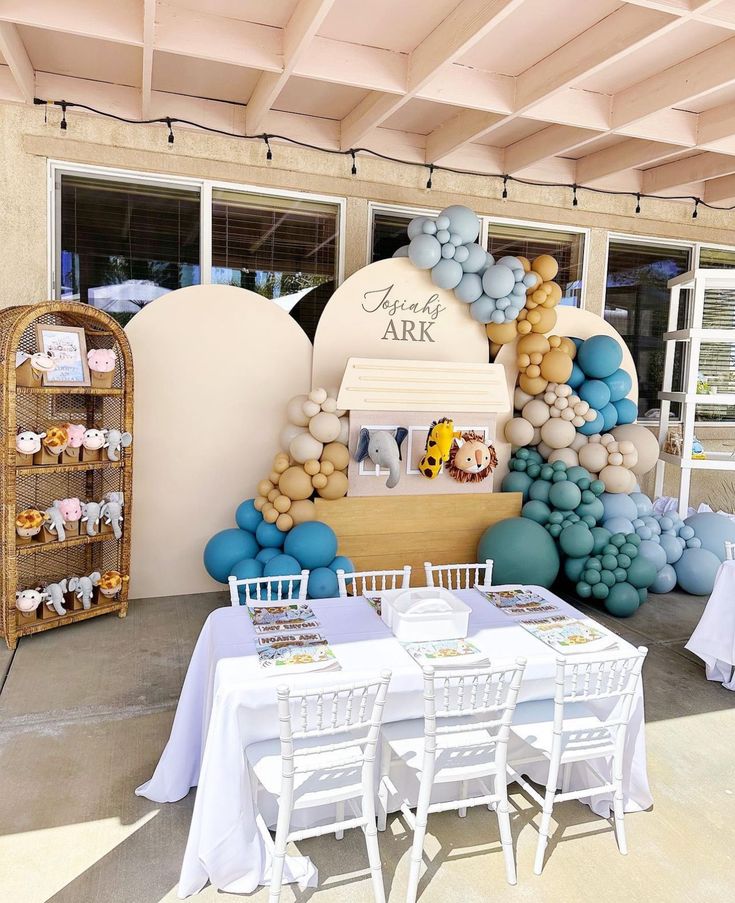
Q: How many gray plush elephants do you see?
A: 7